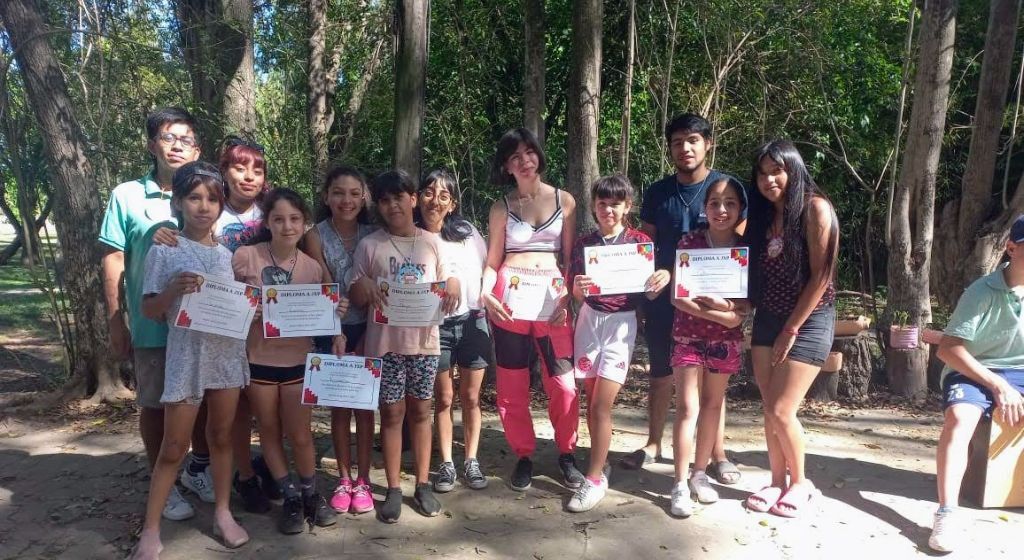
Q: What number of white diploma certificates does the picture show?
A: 7